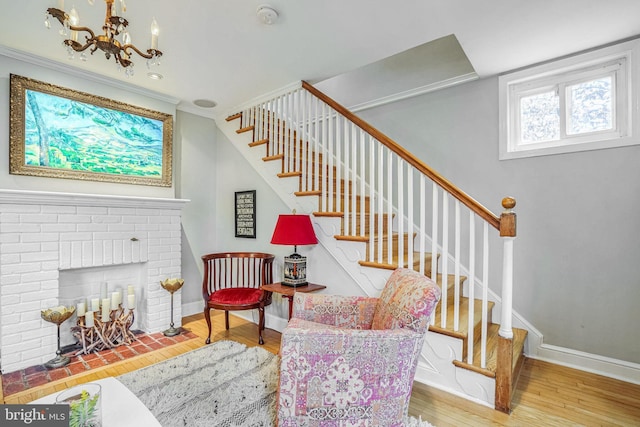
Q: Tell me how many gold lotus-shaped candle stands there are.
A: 2